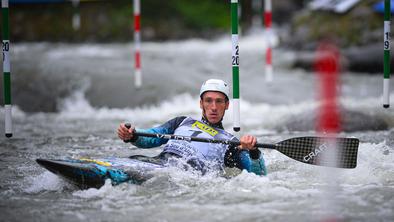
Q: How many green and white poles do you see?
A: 3